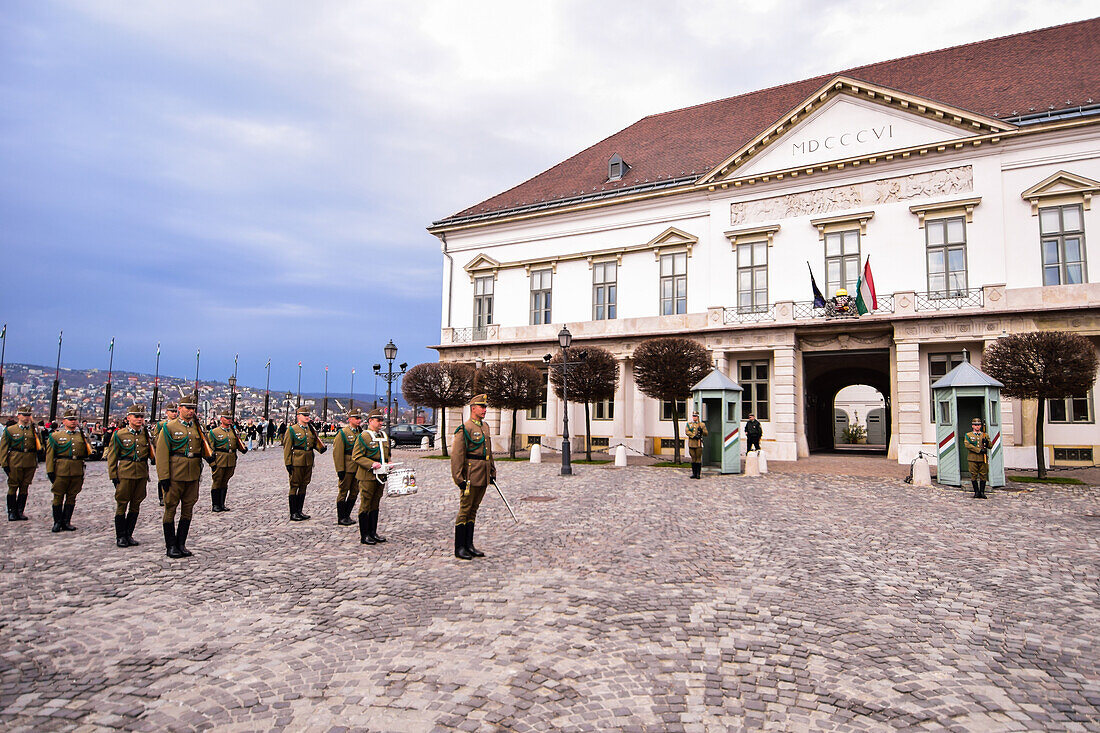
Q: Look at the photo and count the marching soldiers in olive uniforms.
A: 10